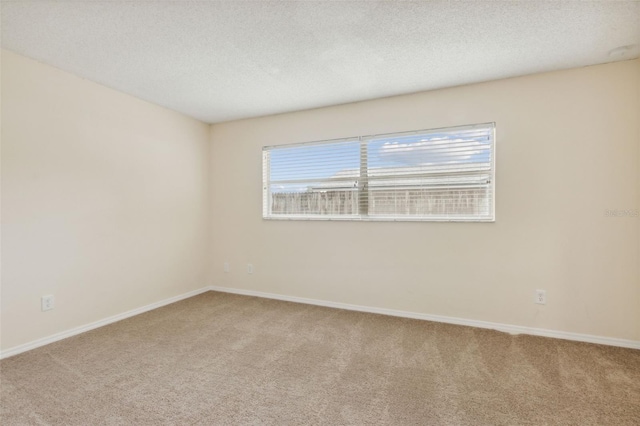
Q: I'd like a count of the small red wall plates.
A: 0